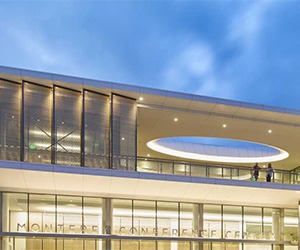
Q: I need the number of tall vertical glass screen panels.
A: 5